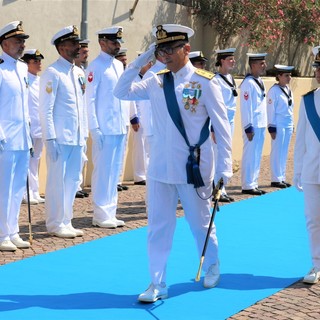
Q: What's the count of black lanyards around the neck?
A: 3